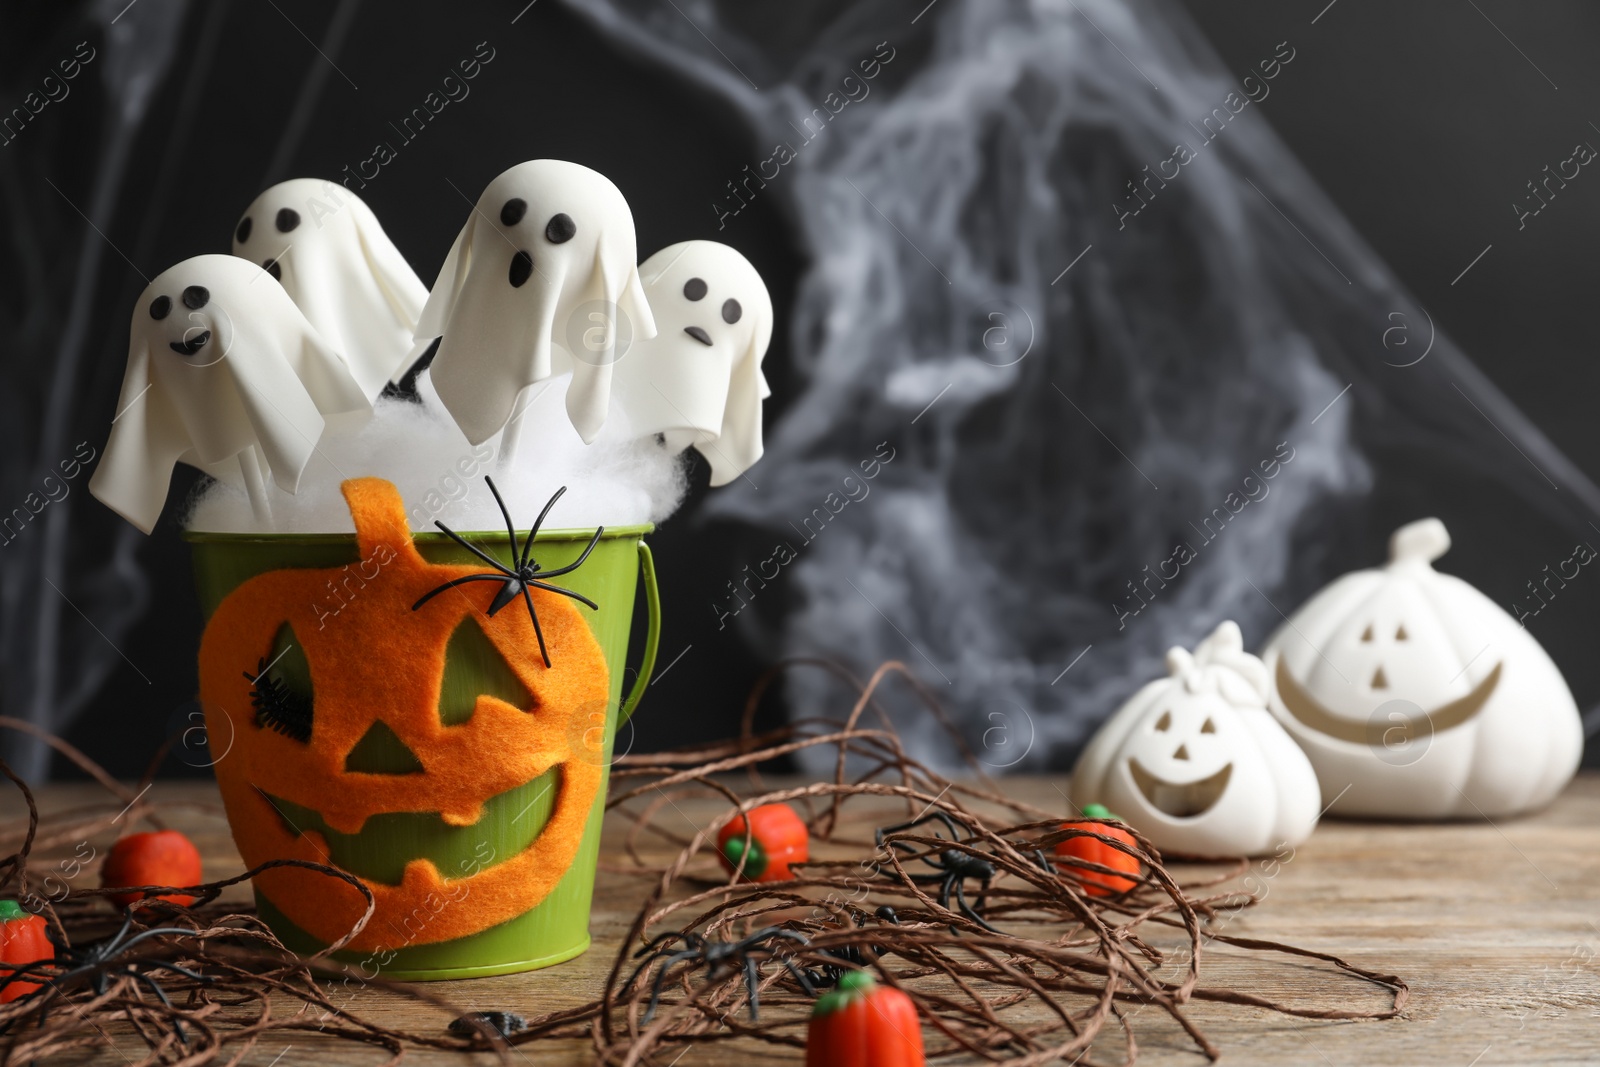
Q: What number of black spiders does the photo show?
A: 4